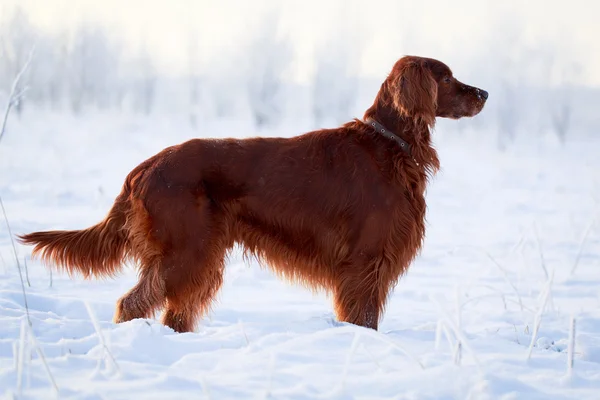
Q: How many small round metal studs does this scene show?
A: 4